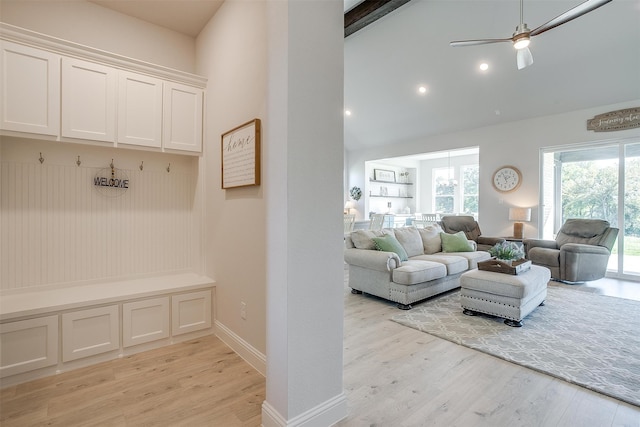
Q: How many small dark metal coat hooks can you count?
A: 5